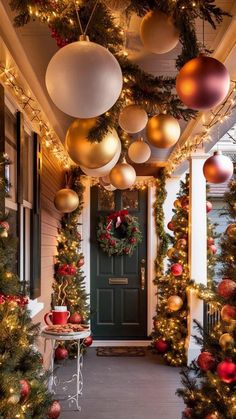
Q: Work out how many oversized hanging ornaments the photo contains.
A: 11